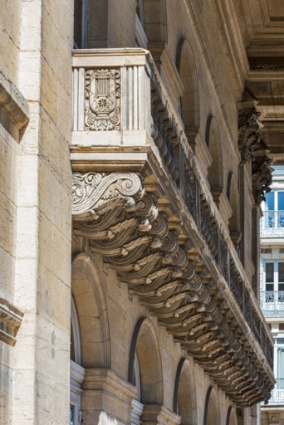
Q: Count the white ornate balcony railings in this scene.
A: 3